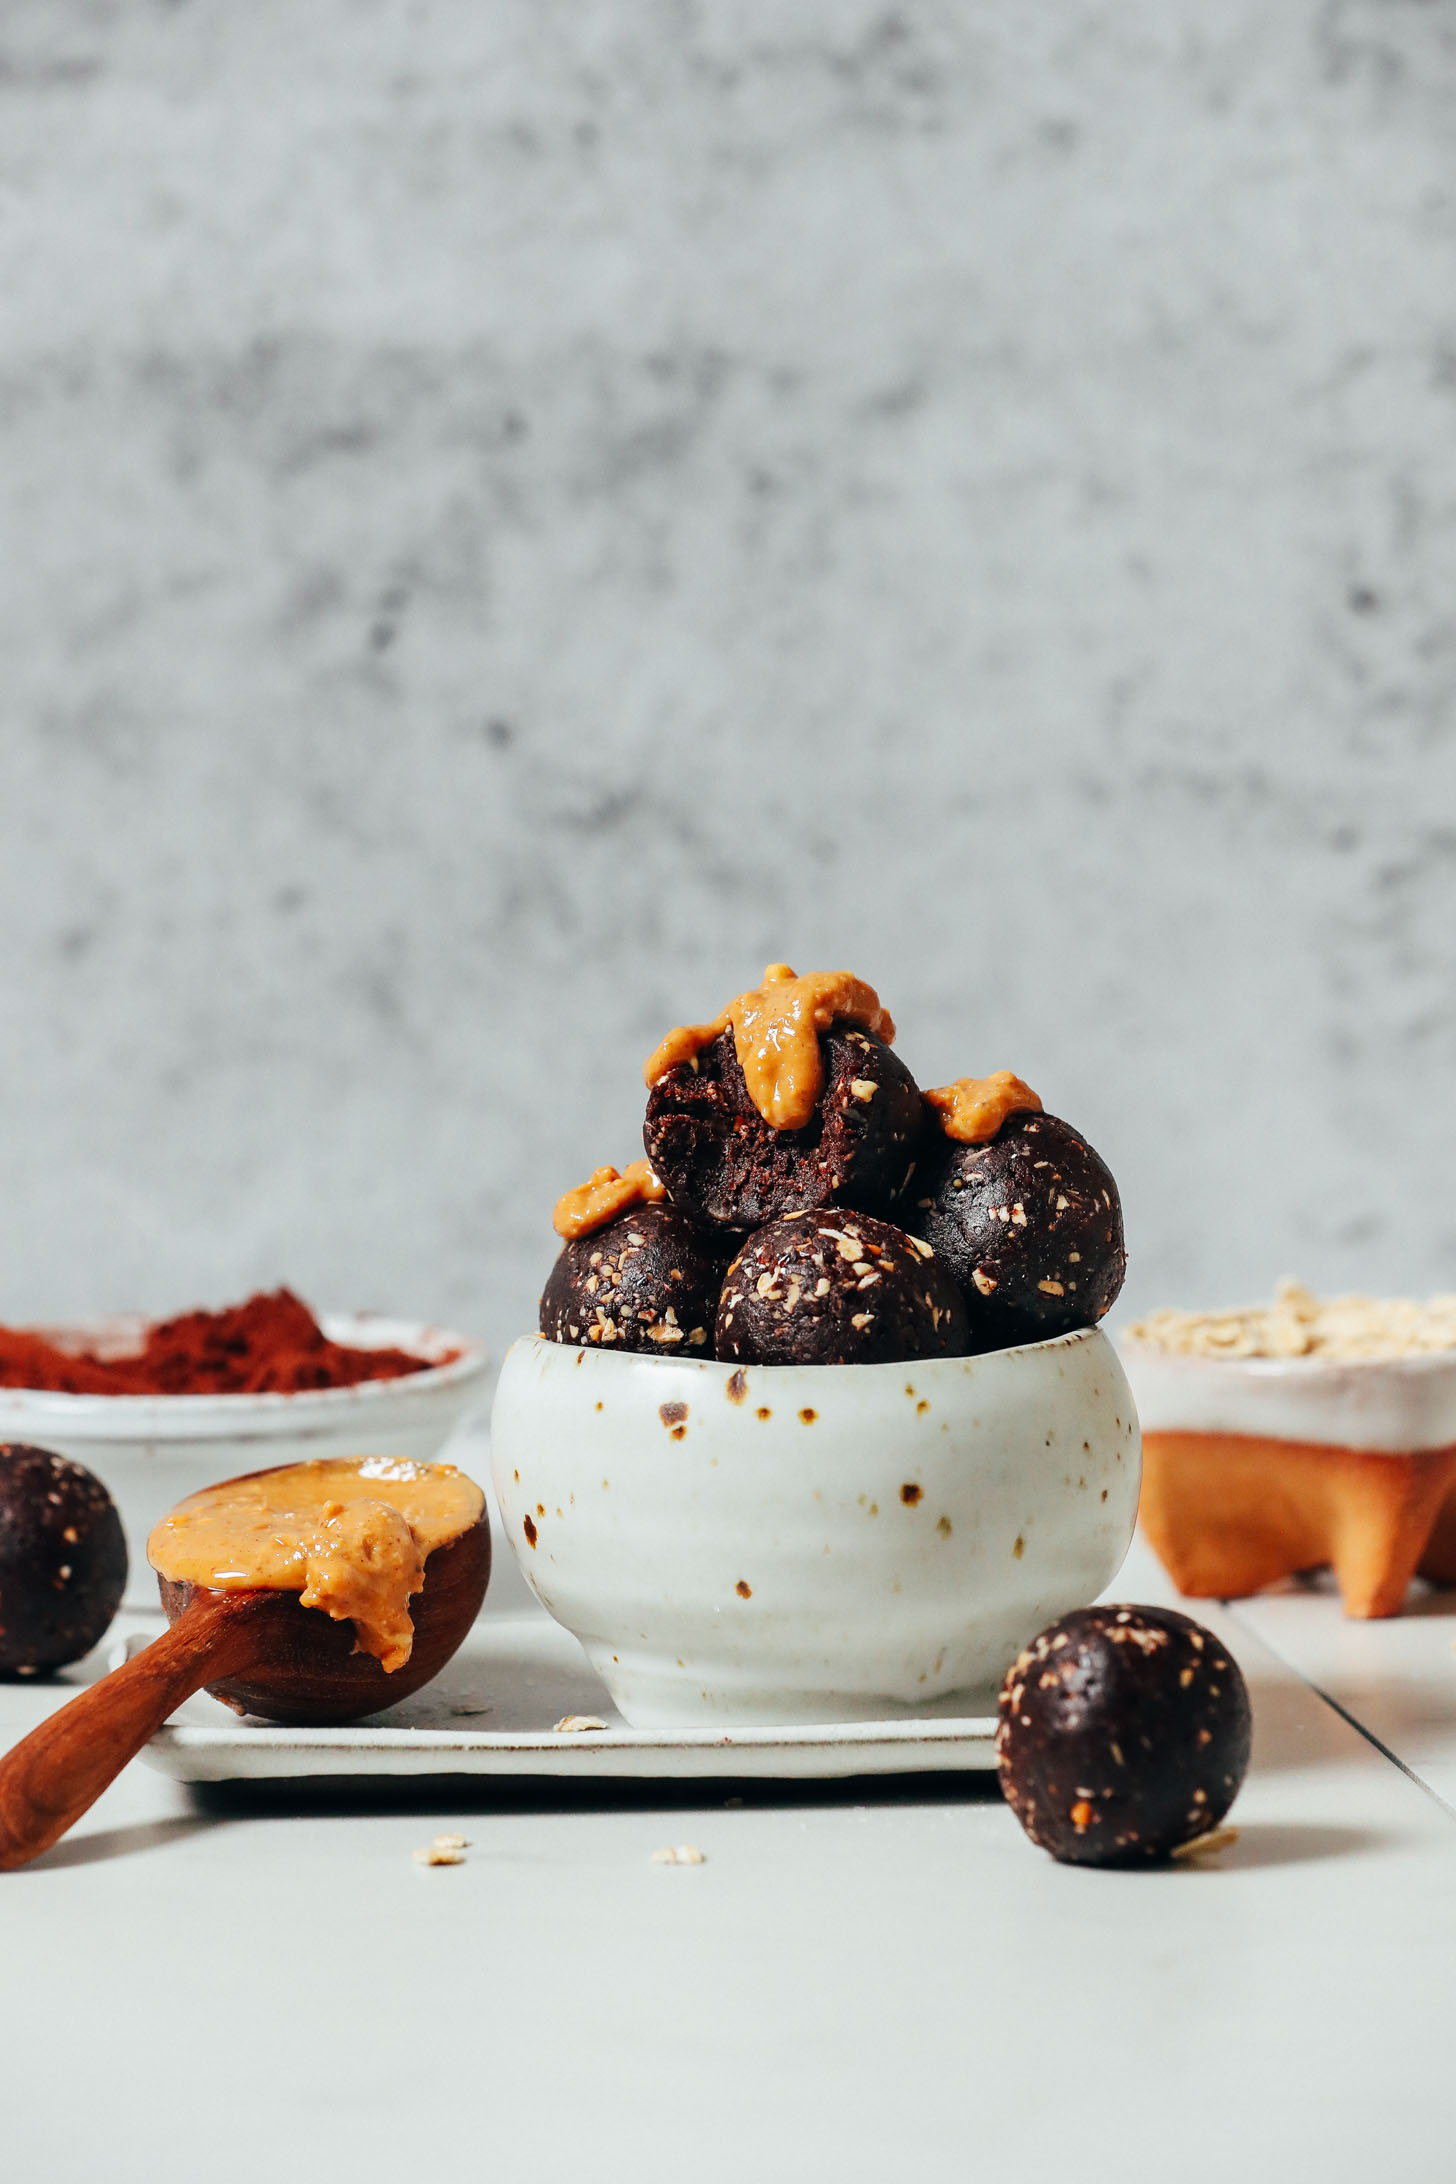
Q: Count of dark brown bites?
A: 6